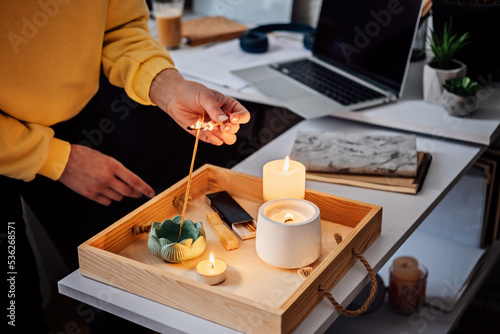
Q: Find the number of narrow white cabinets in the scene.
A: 1